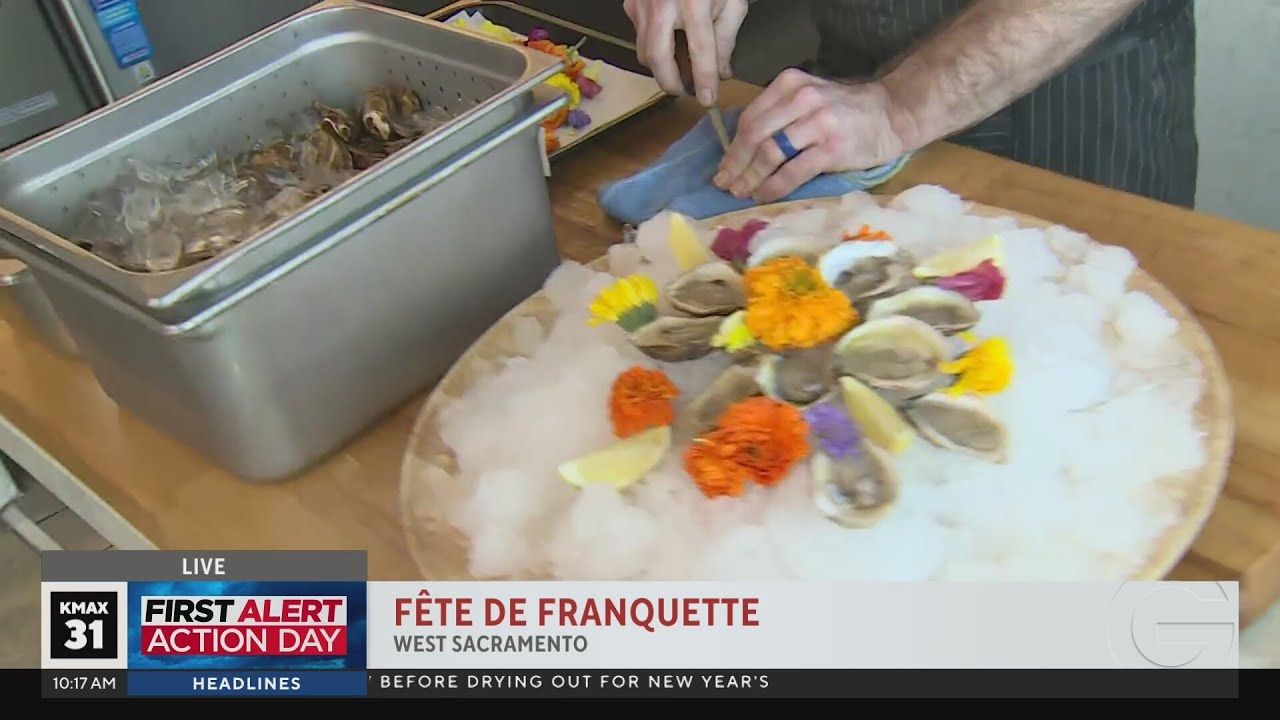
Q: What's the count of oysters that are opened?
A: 10